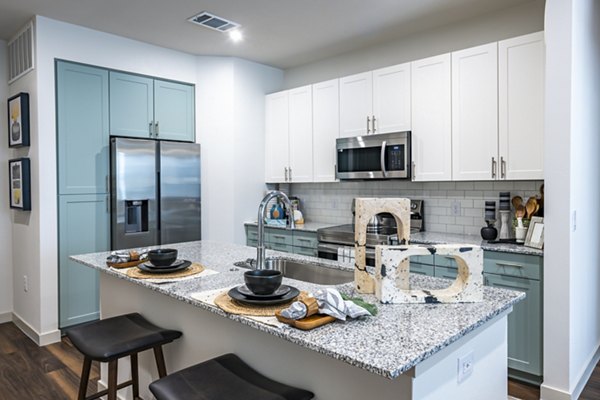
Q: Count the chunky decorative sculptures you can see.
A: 2